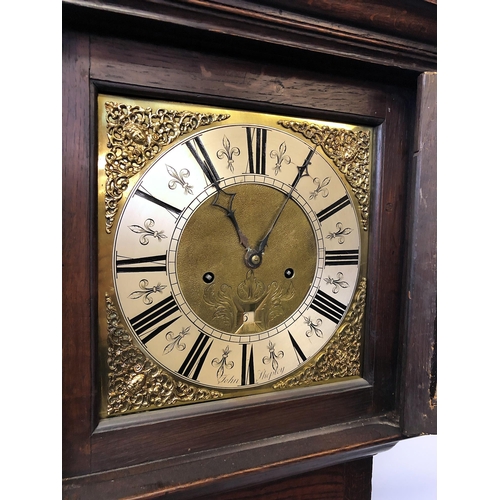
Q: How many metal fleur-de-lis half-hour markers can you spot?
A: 12